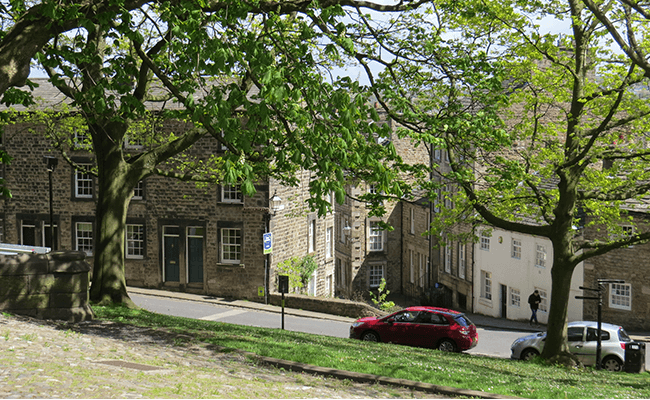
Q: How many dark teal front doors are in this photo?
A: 2